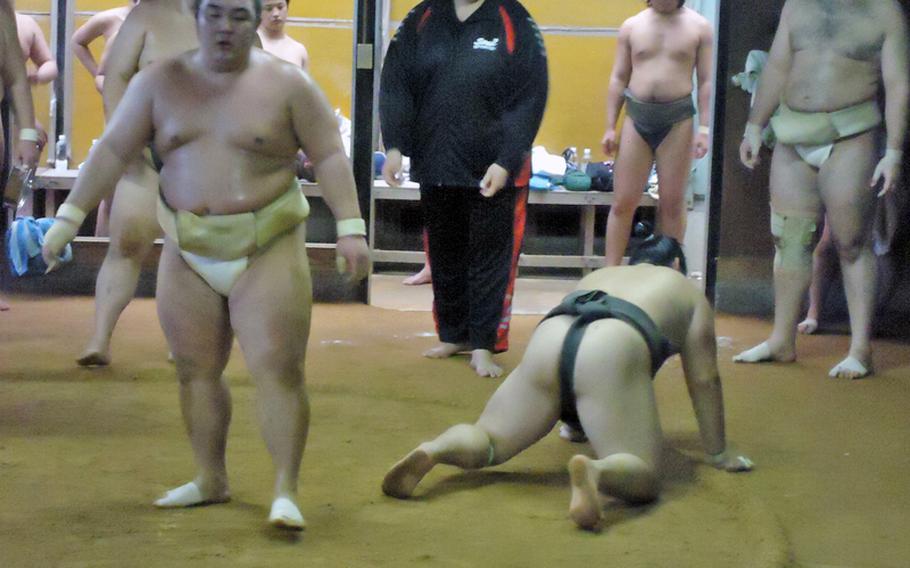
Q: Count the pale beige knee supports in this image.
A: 1